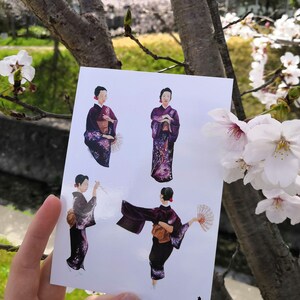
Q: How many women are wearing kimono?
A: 4